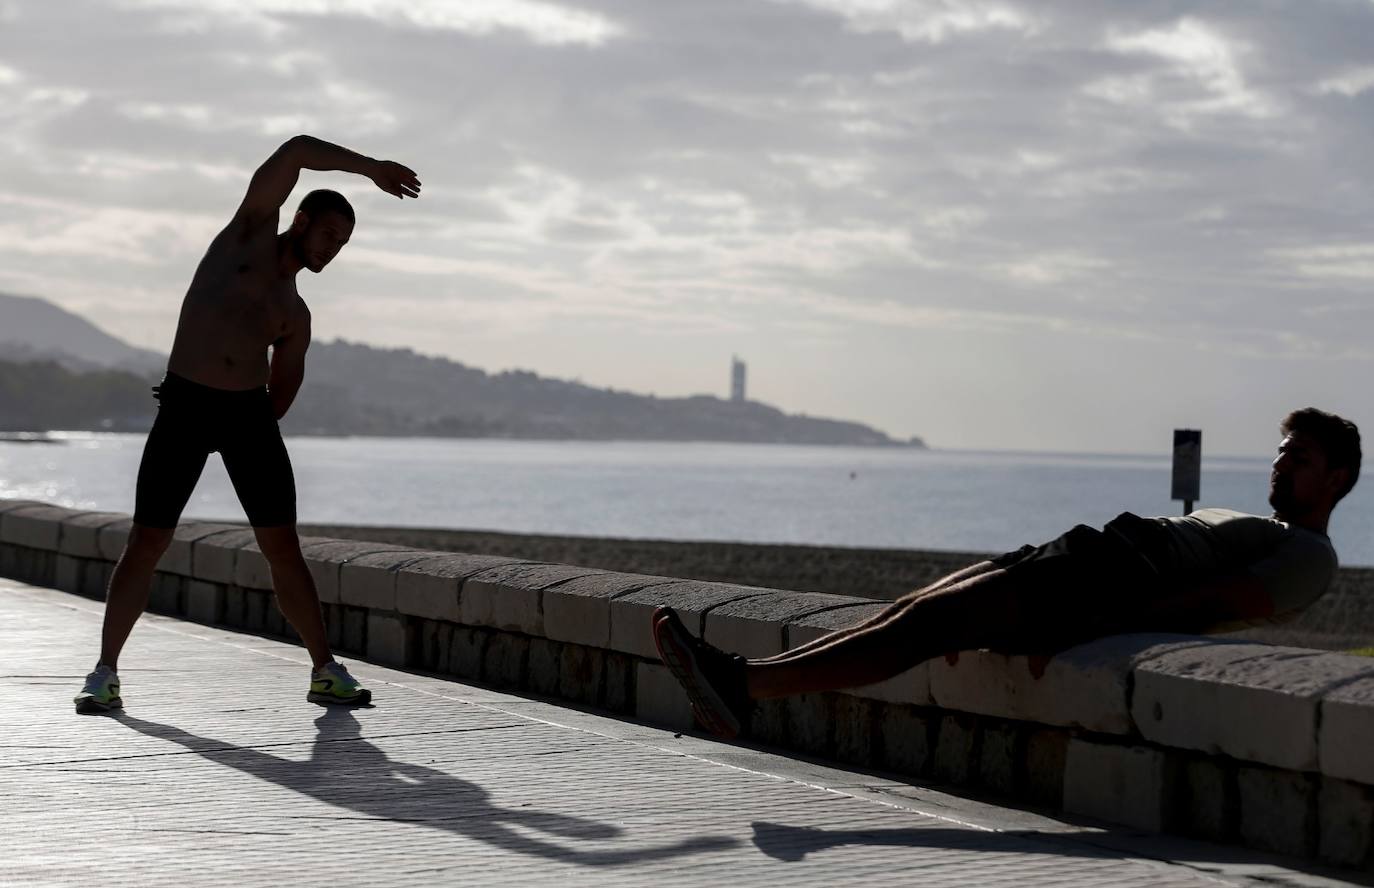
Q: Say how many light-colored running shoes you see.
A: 2